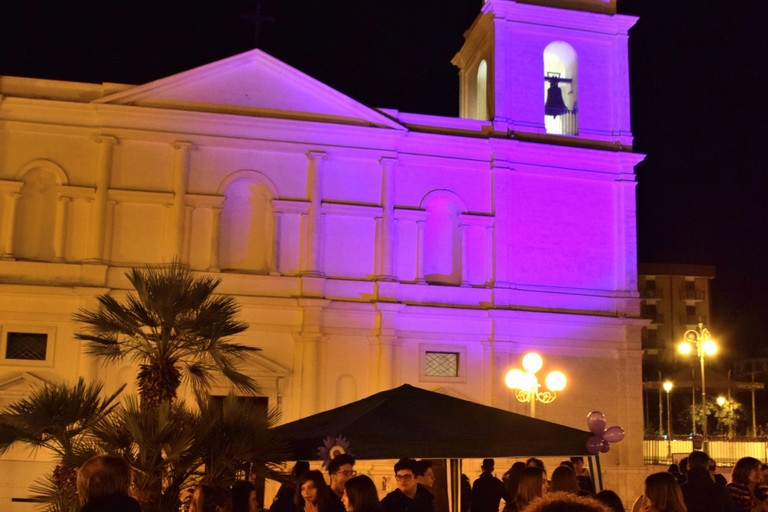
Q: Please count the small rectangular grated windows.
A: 2